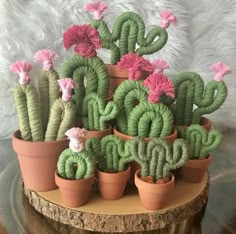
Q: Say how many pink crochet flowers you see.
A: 11